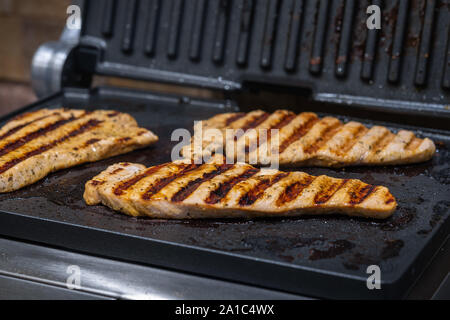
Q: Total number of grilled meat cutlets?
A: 3